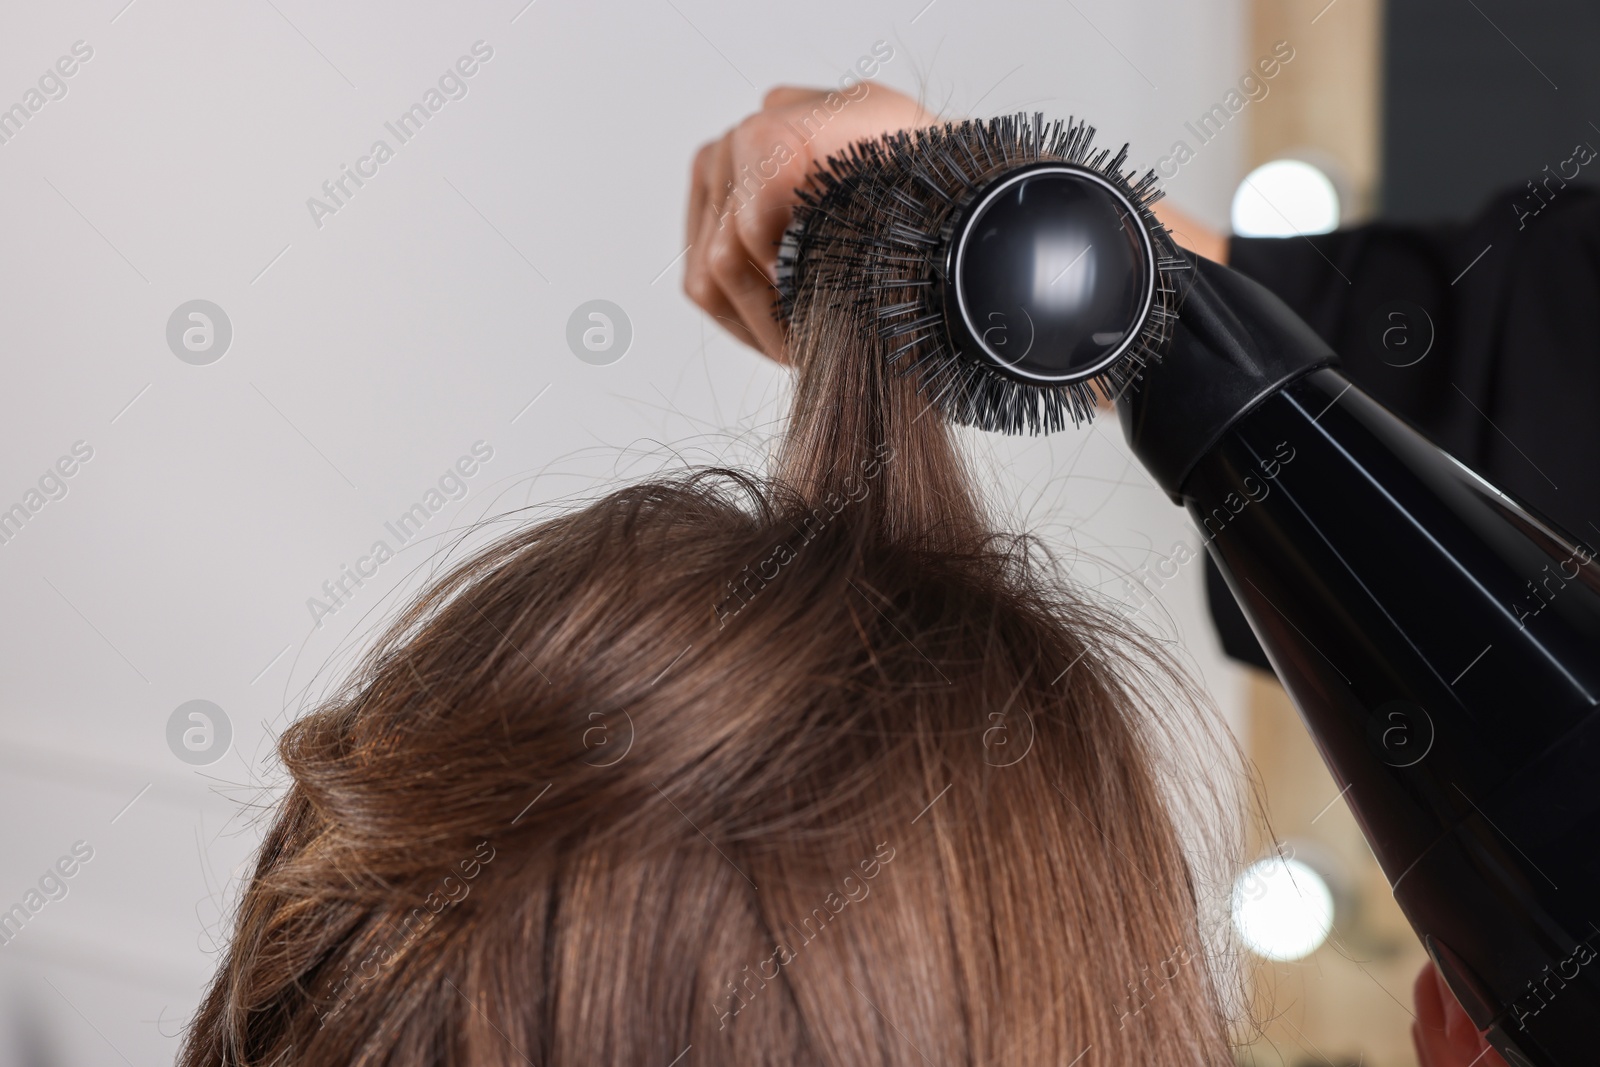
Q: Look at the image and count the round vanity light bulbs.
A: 2